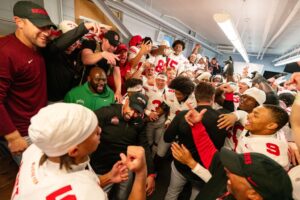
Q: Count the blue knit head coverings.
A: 0